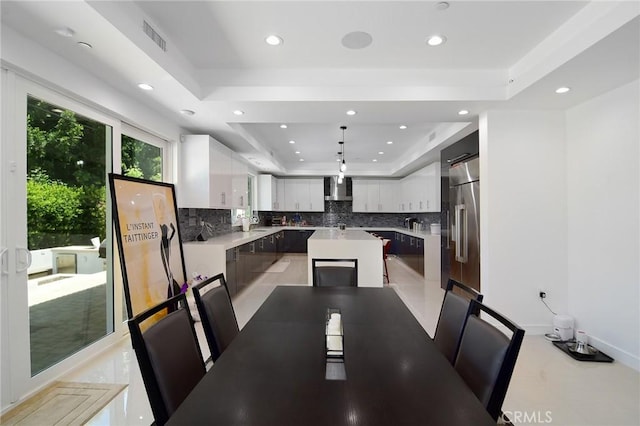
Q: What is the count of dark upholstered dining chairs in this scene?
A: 5